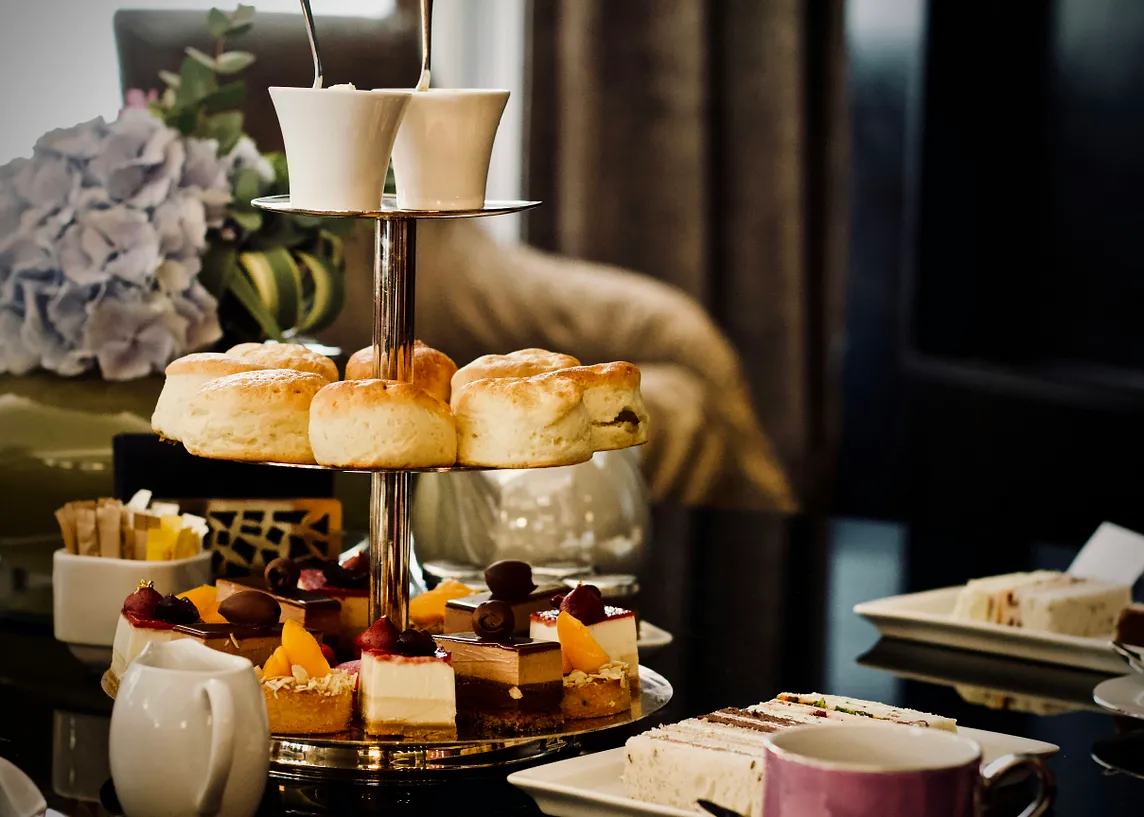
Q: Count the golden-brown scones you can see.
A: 8